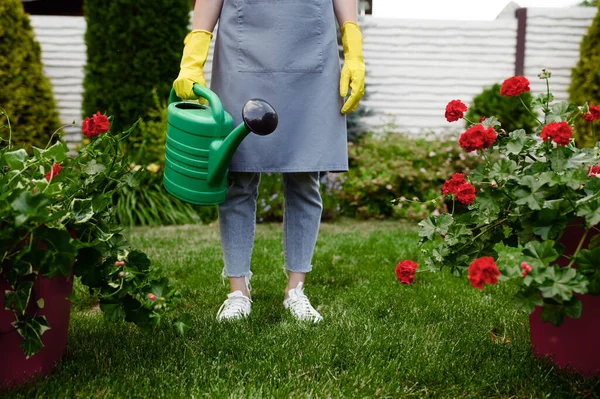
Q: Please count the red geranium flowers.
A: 11